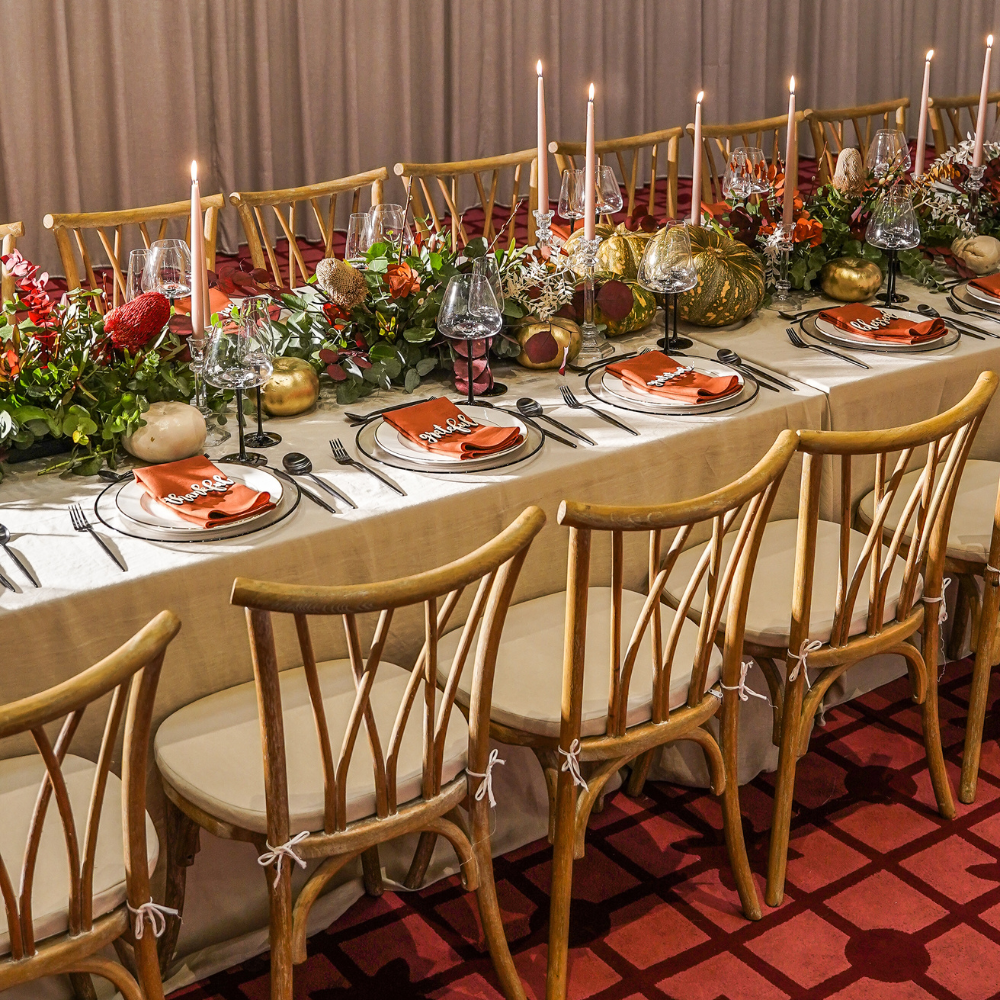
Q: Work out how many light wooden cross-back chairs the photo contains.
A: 13